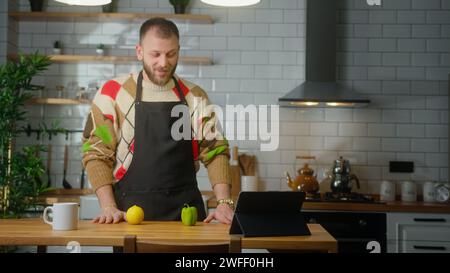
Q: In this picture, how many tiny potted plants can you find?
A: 2